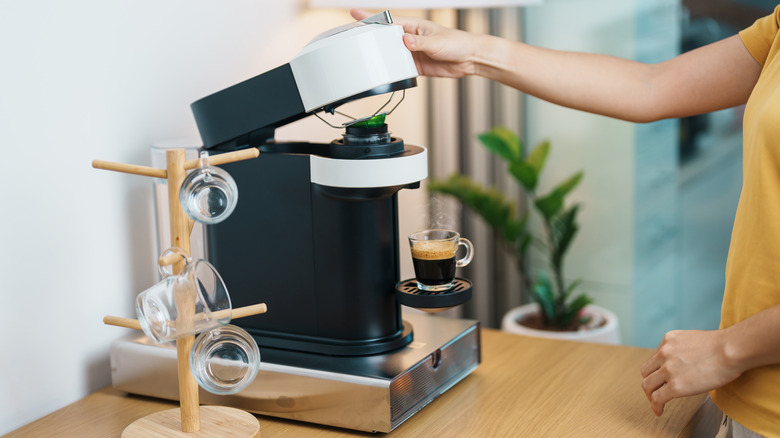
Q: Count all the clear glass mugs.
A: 4